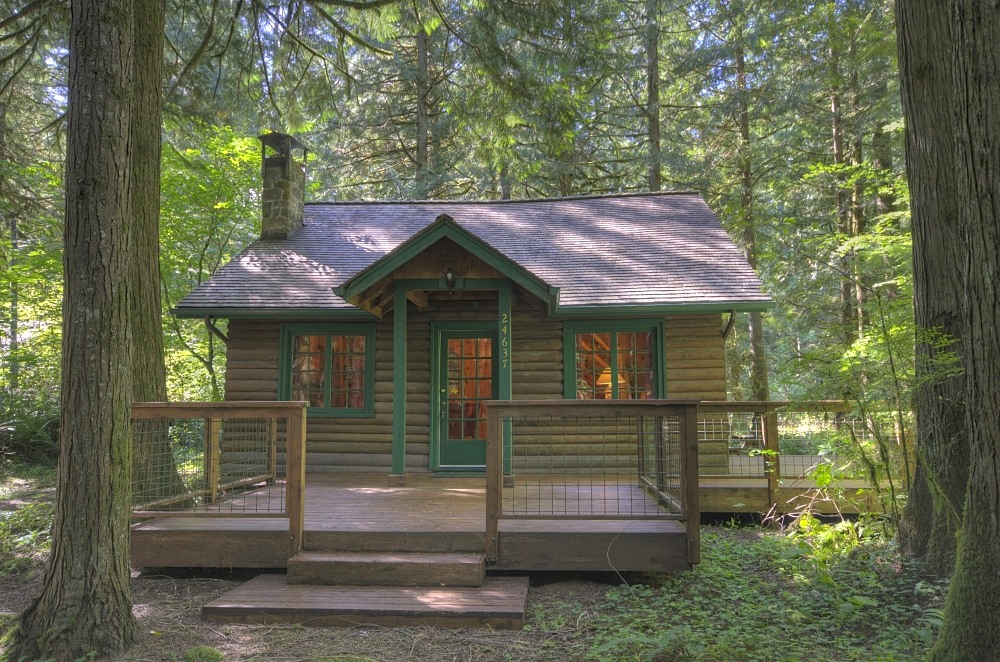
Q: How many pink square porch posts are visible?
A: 0